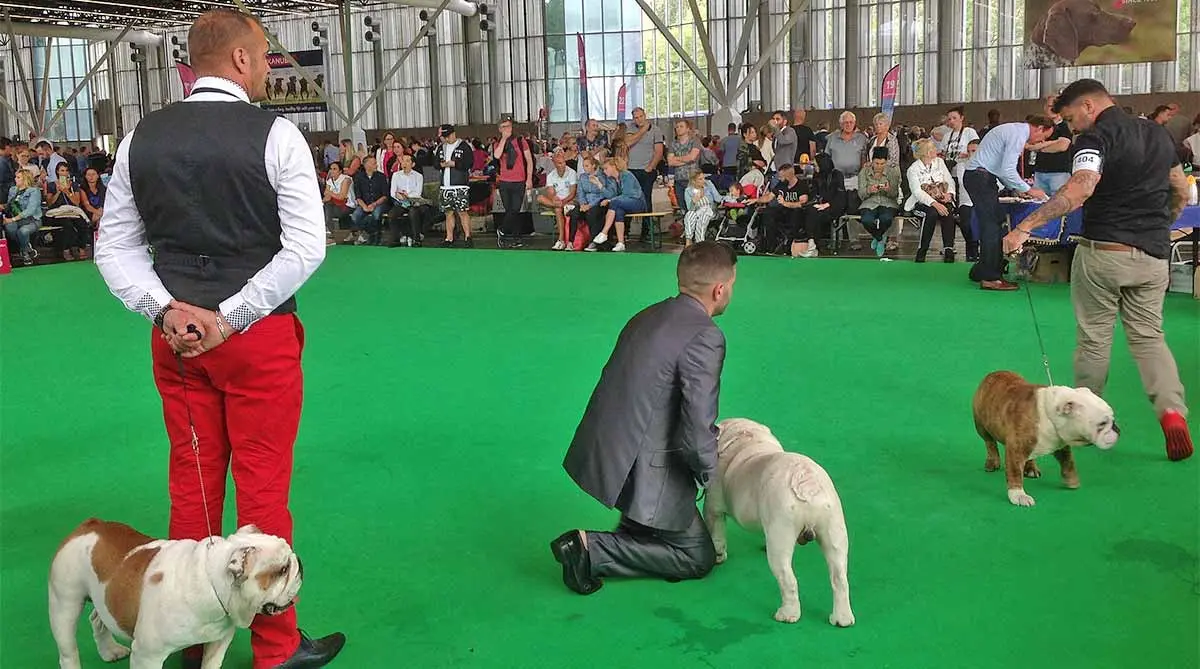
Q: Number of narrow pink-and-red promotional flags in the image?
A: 4